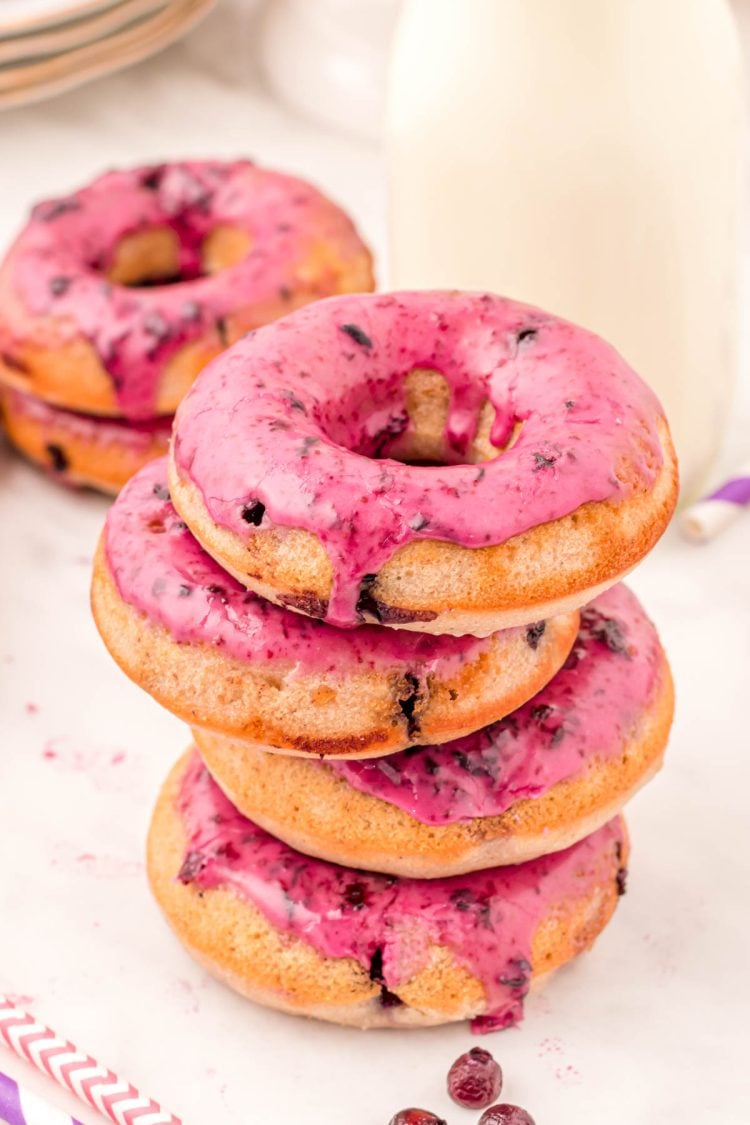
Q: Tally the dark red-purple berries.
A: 3